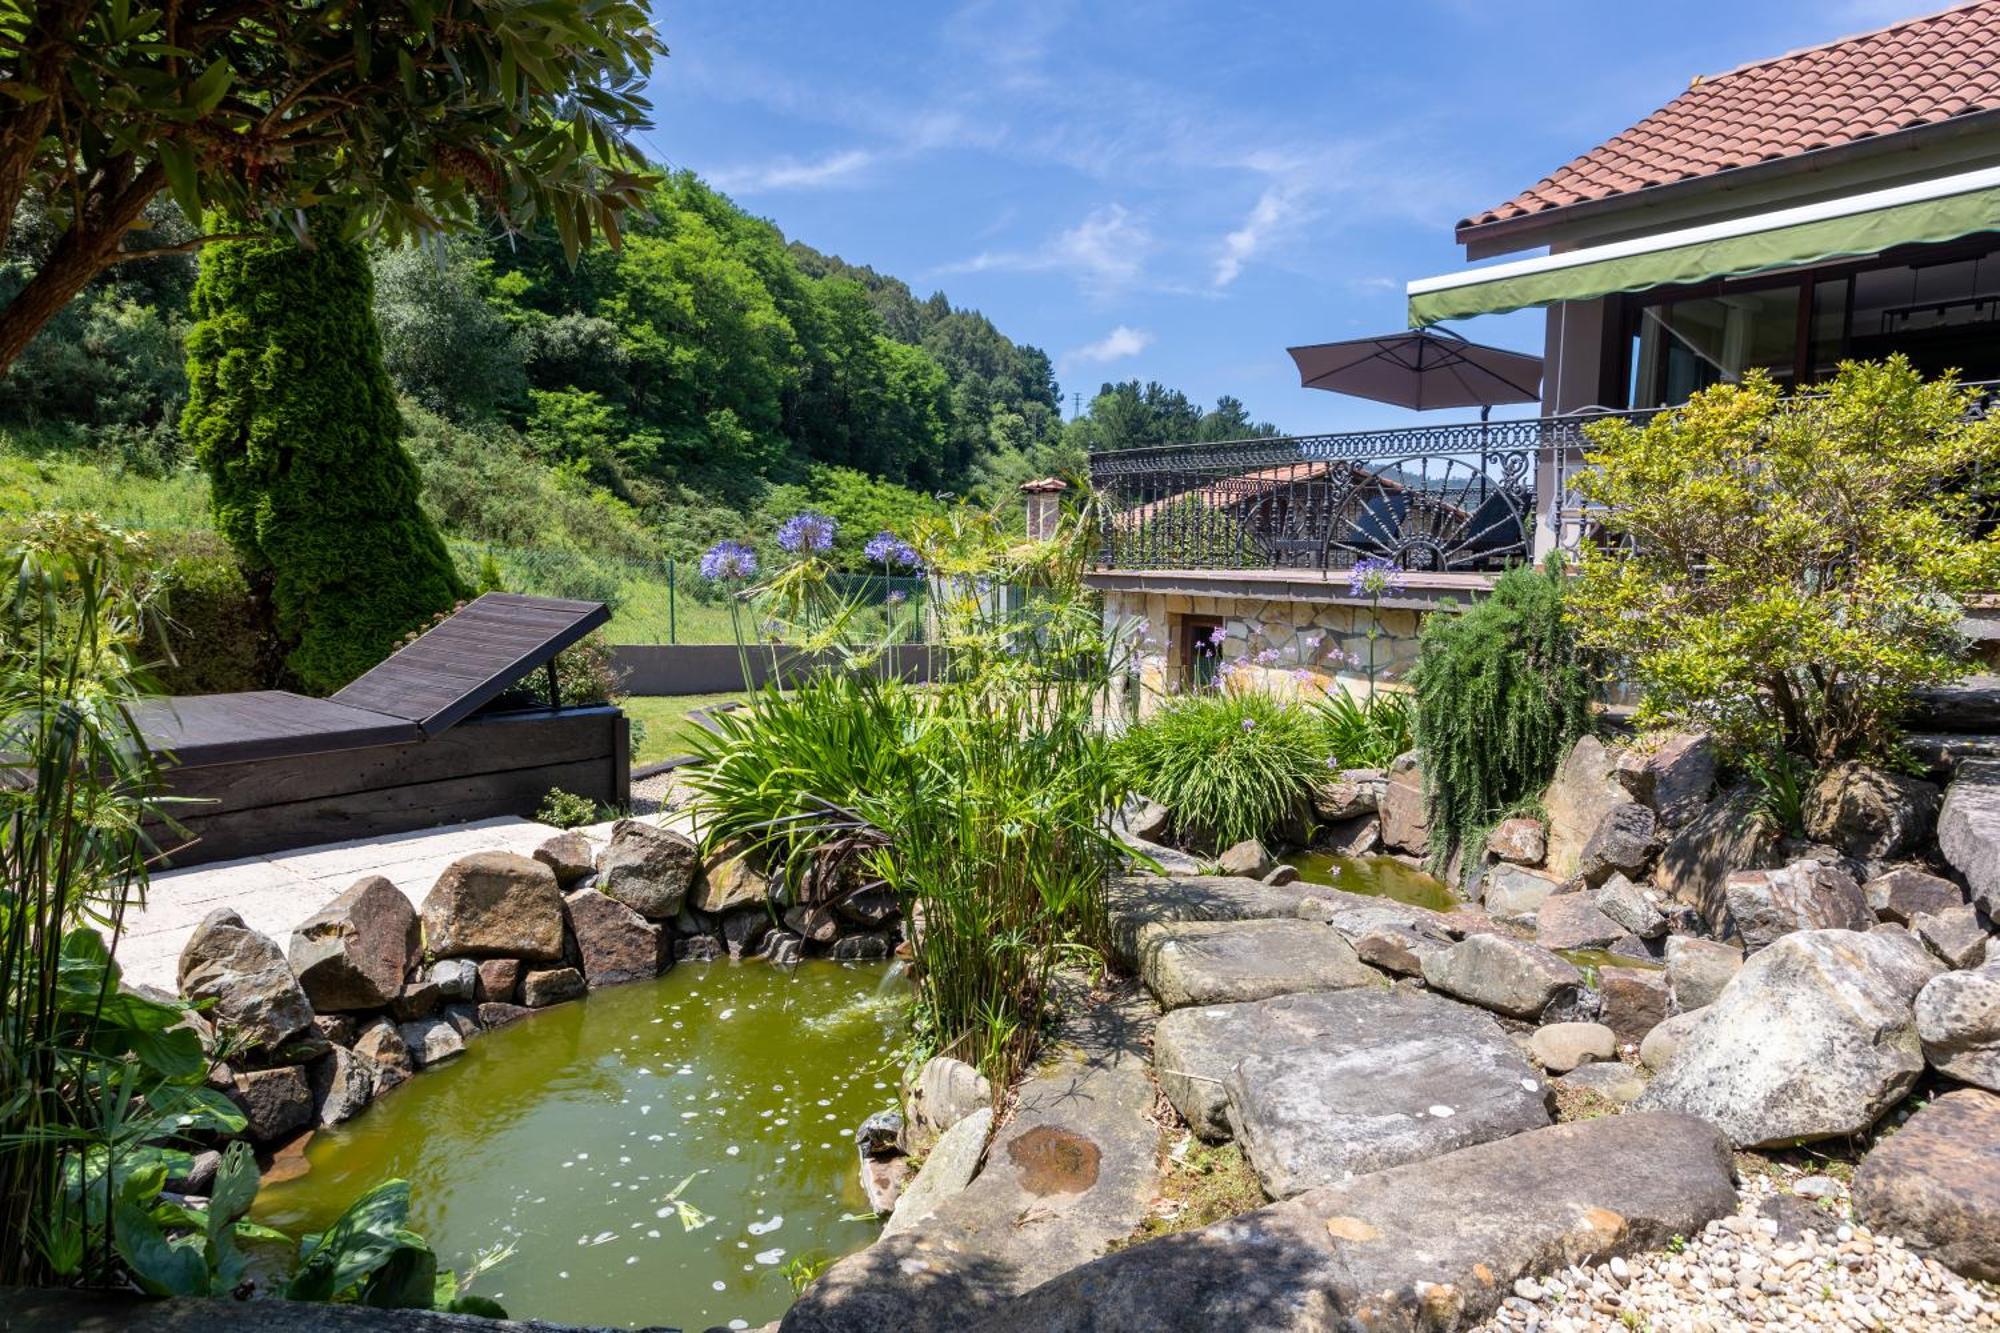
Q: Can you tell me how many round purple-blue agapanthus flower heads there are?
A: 4